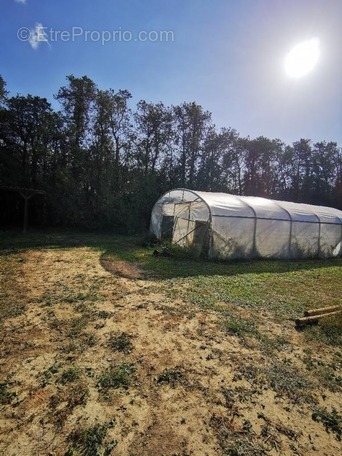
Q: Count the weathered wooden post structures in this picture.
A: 1